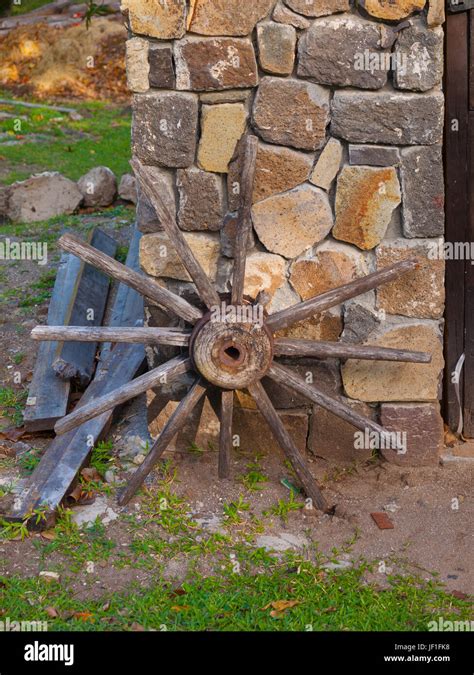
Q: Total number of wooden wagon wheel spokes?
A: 11